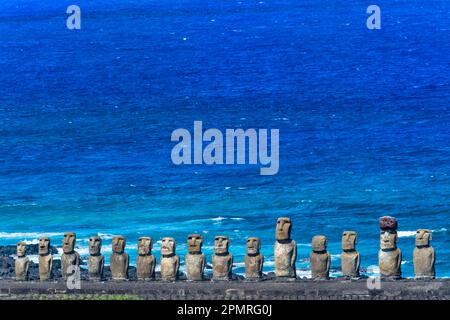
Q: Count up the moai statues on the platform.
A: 15